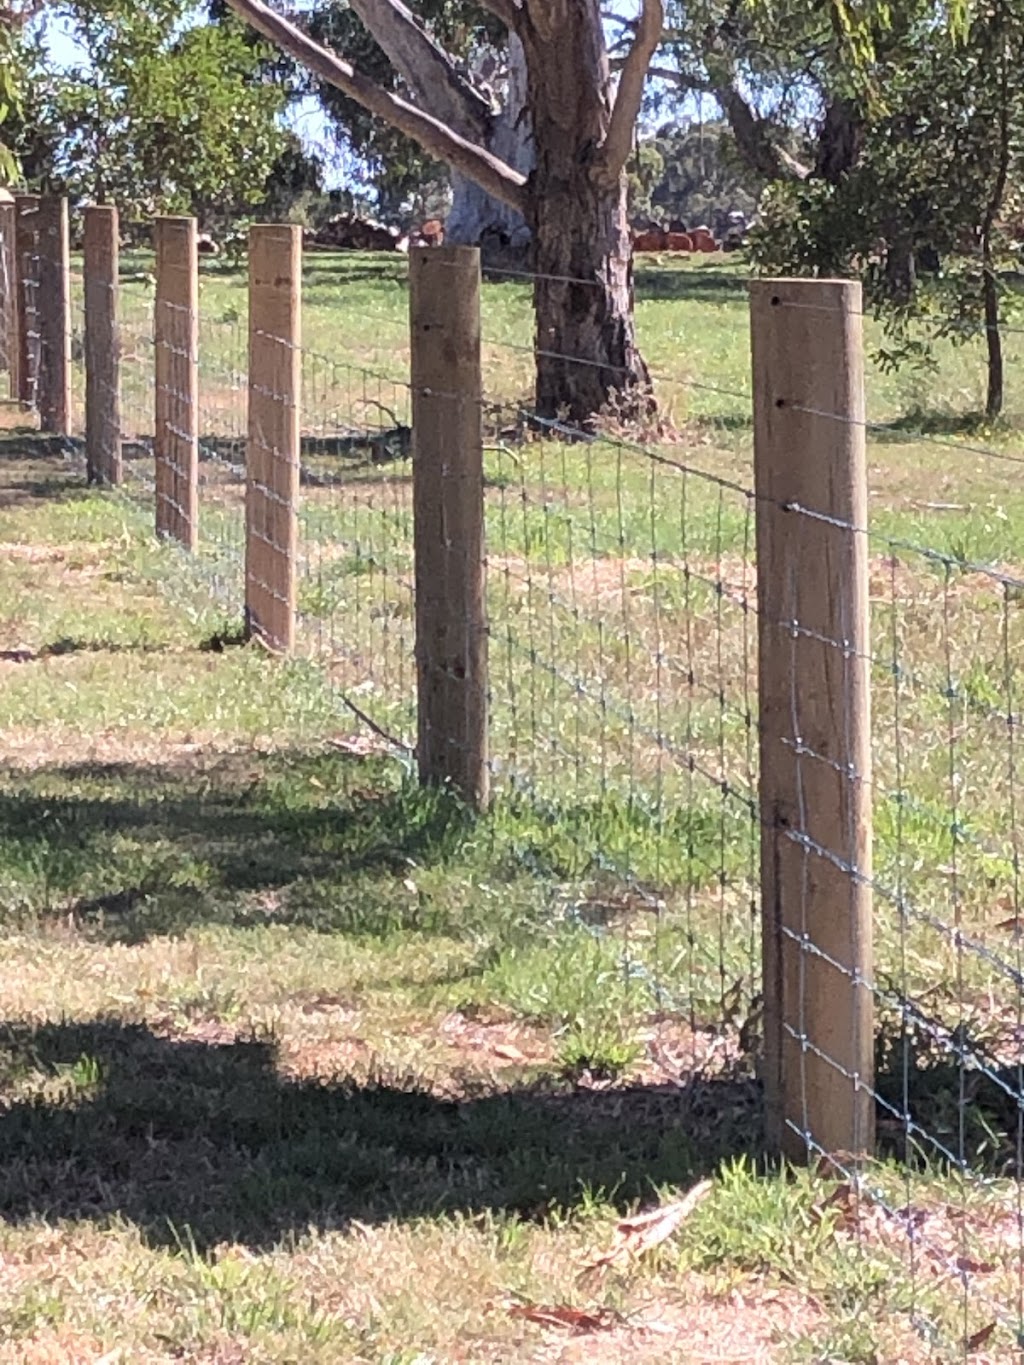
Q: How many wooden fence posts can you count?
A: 8